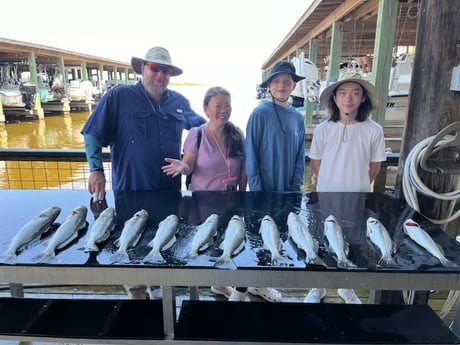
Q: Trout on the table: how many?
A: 12